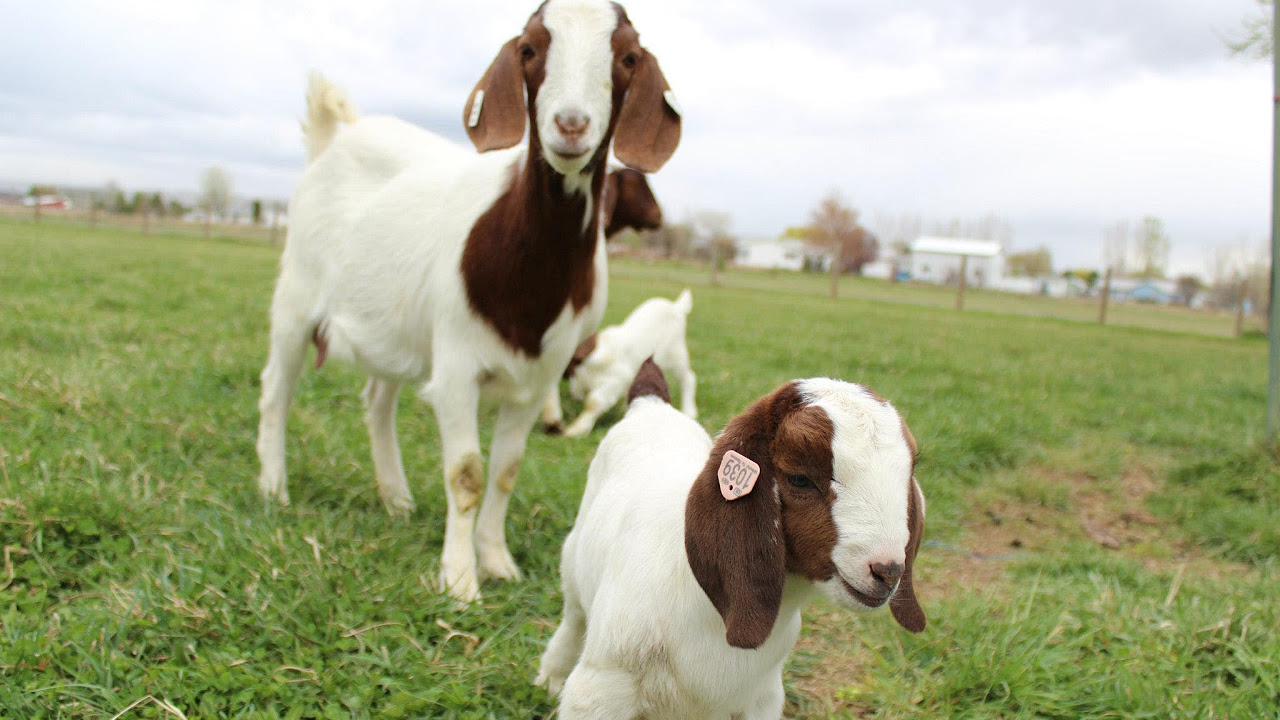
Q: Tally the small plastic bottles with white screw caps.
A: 0